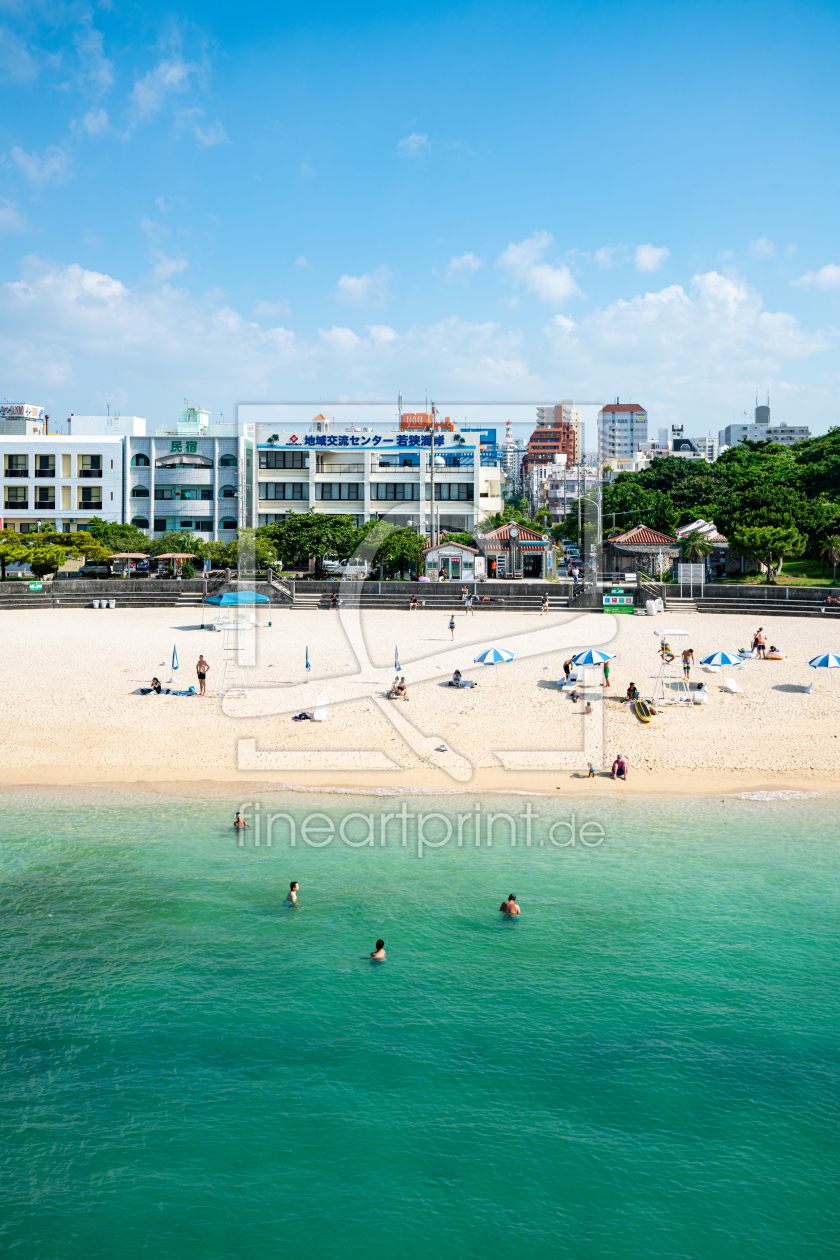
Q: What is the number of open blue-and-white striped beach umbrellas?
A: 4